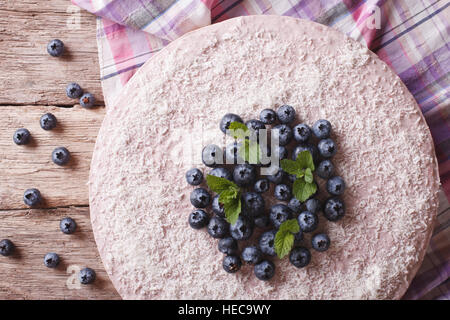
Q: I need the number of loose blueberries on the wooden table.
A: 11